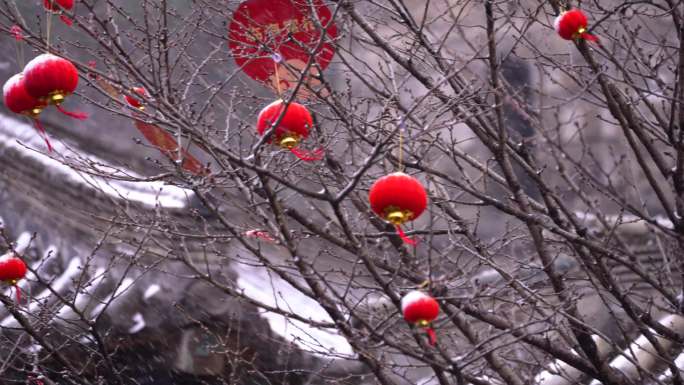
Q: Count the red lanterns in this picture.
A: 9